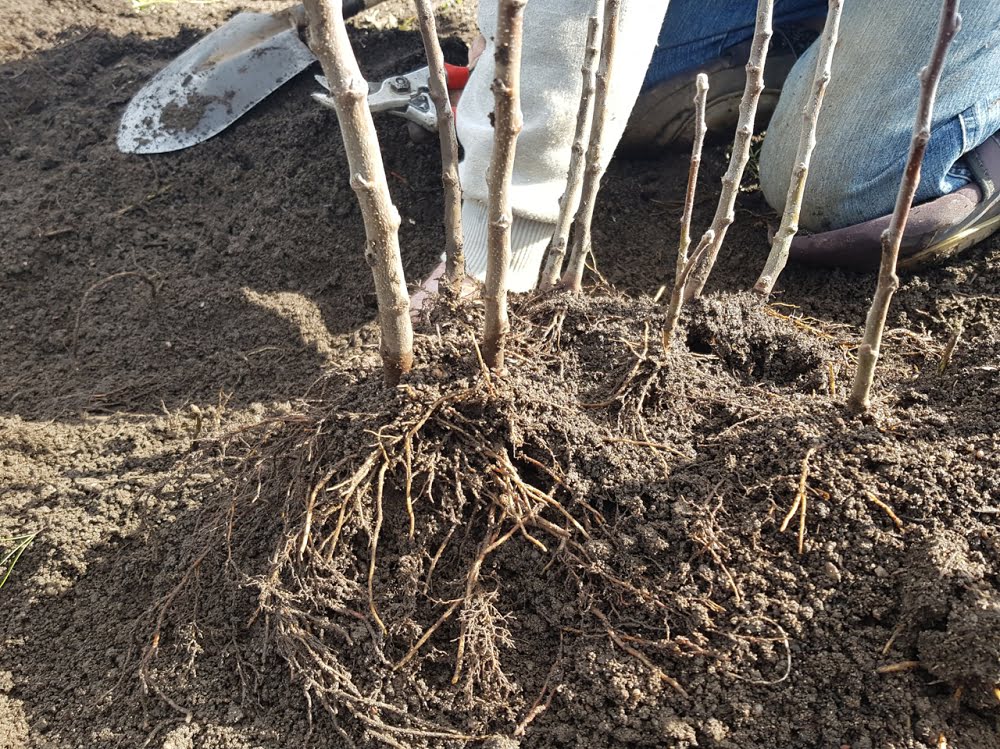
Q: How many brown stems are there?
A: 9